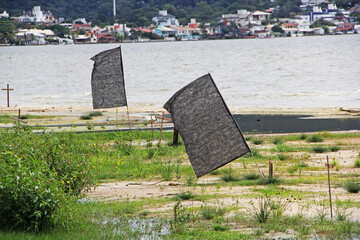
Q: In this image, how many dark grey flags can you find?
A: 2